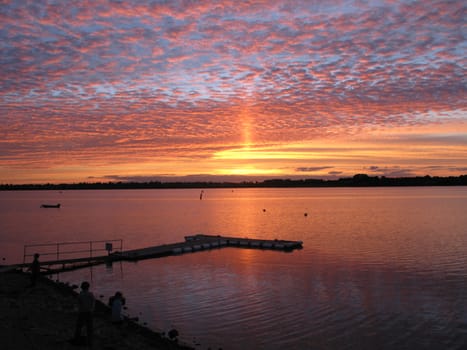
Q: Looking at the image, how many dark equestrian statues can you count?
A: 0